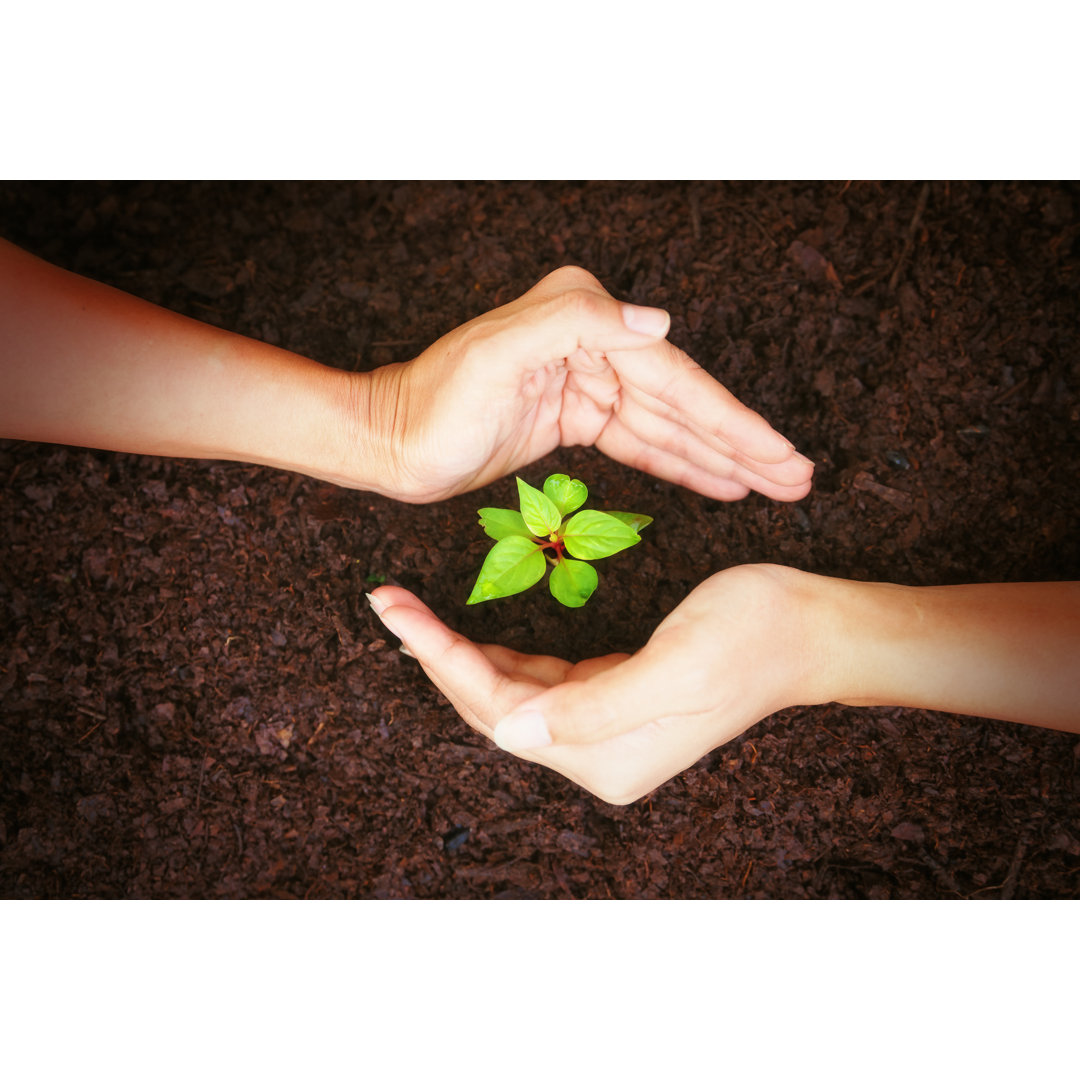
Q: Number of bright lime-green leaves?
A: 7